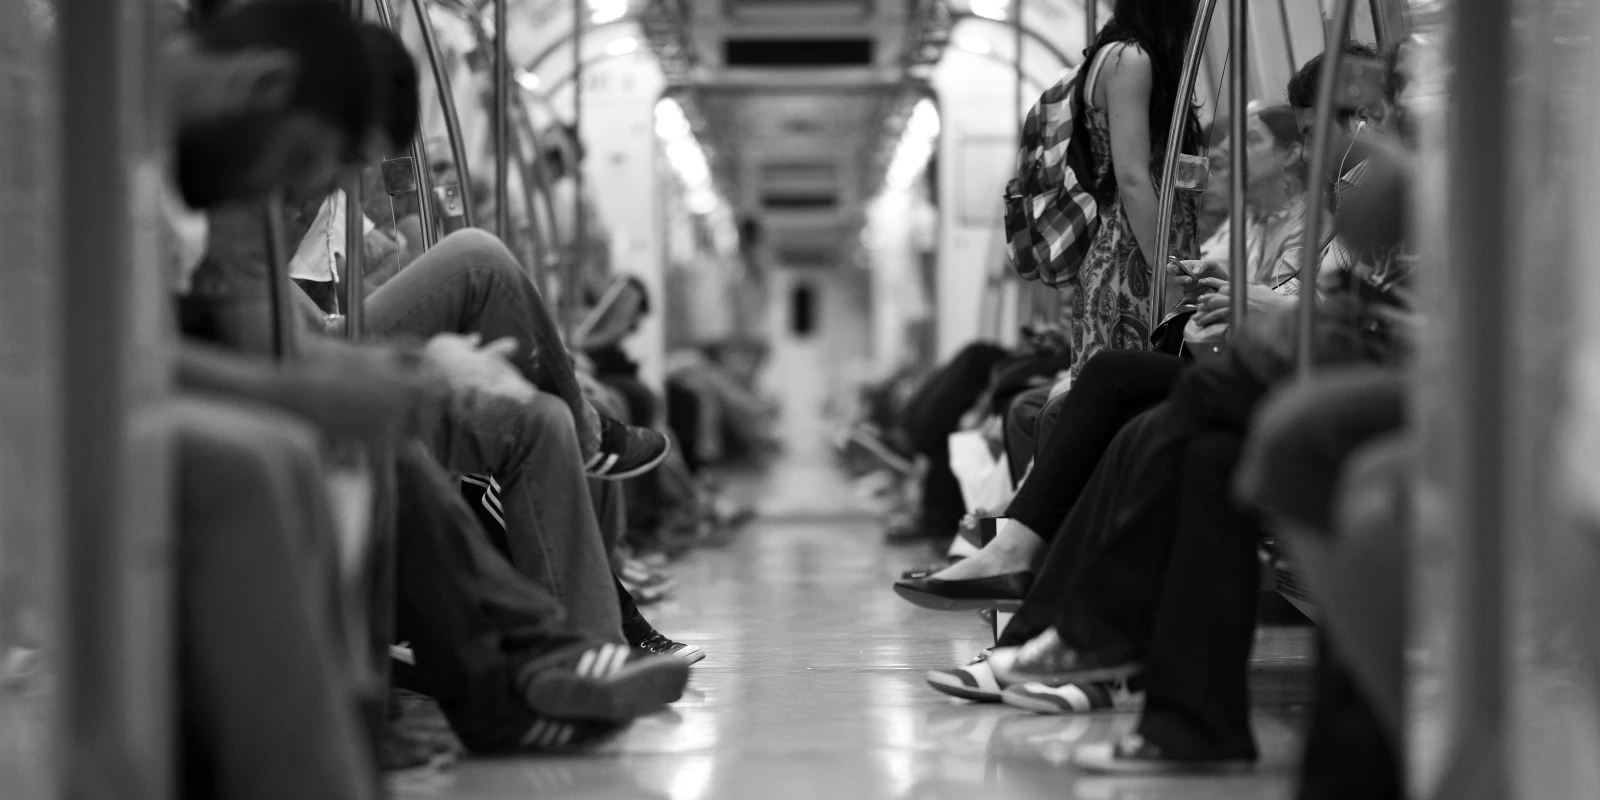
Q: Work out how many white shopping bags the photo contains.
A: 1